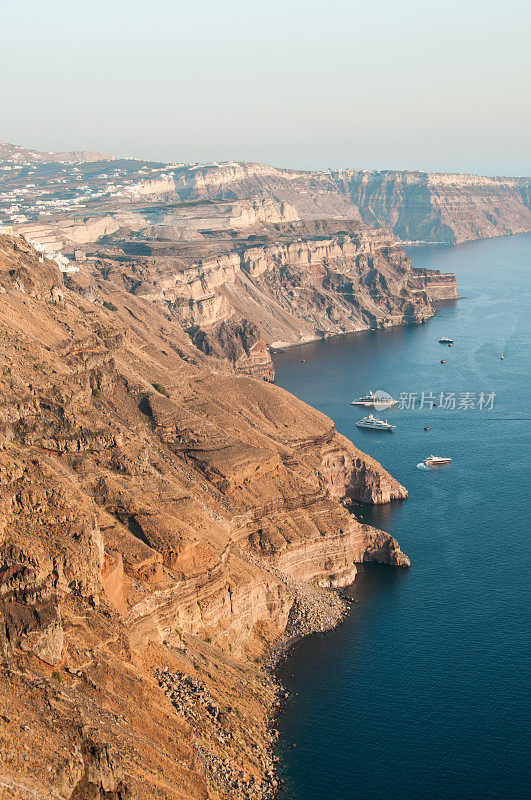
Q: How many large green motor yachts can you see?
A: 0